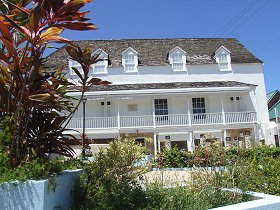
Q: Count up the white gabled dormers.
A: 5